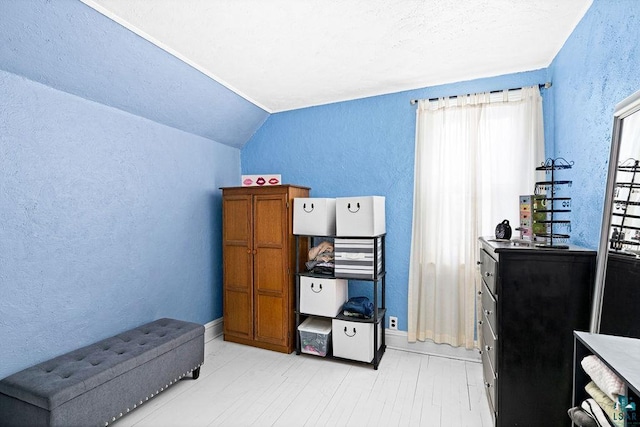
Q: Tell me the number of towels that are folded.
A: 4